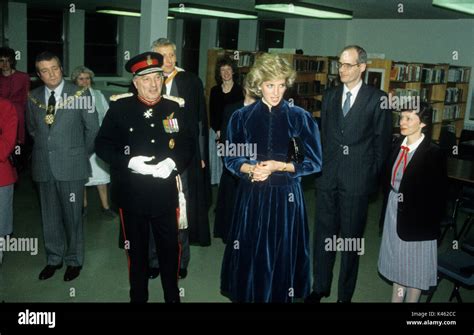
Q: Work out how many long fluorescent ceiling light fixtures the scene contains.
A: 4